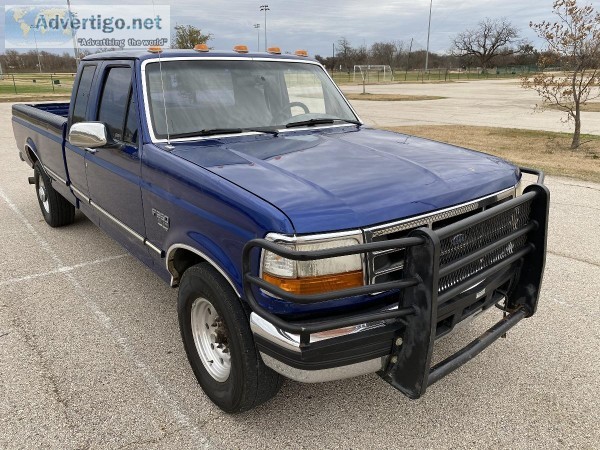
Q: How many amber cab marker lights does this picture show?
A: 5